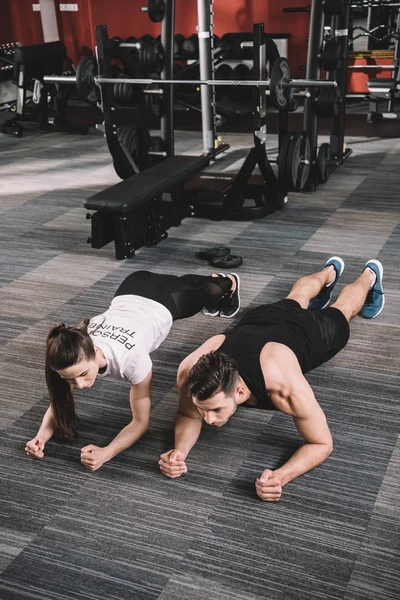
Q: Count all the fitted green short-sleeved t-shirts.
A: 0